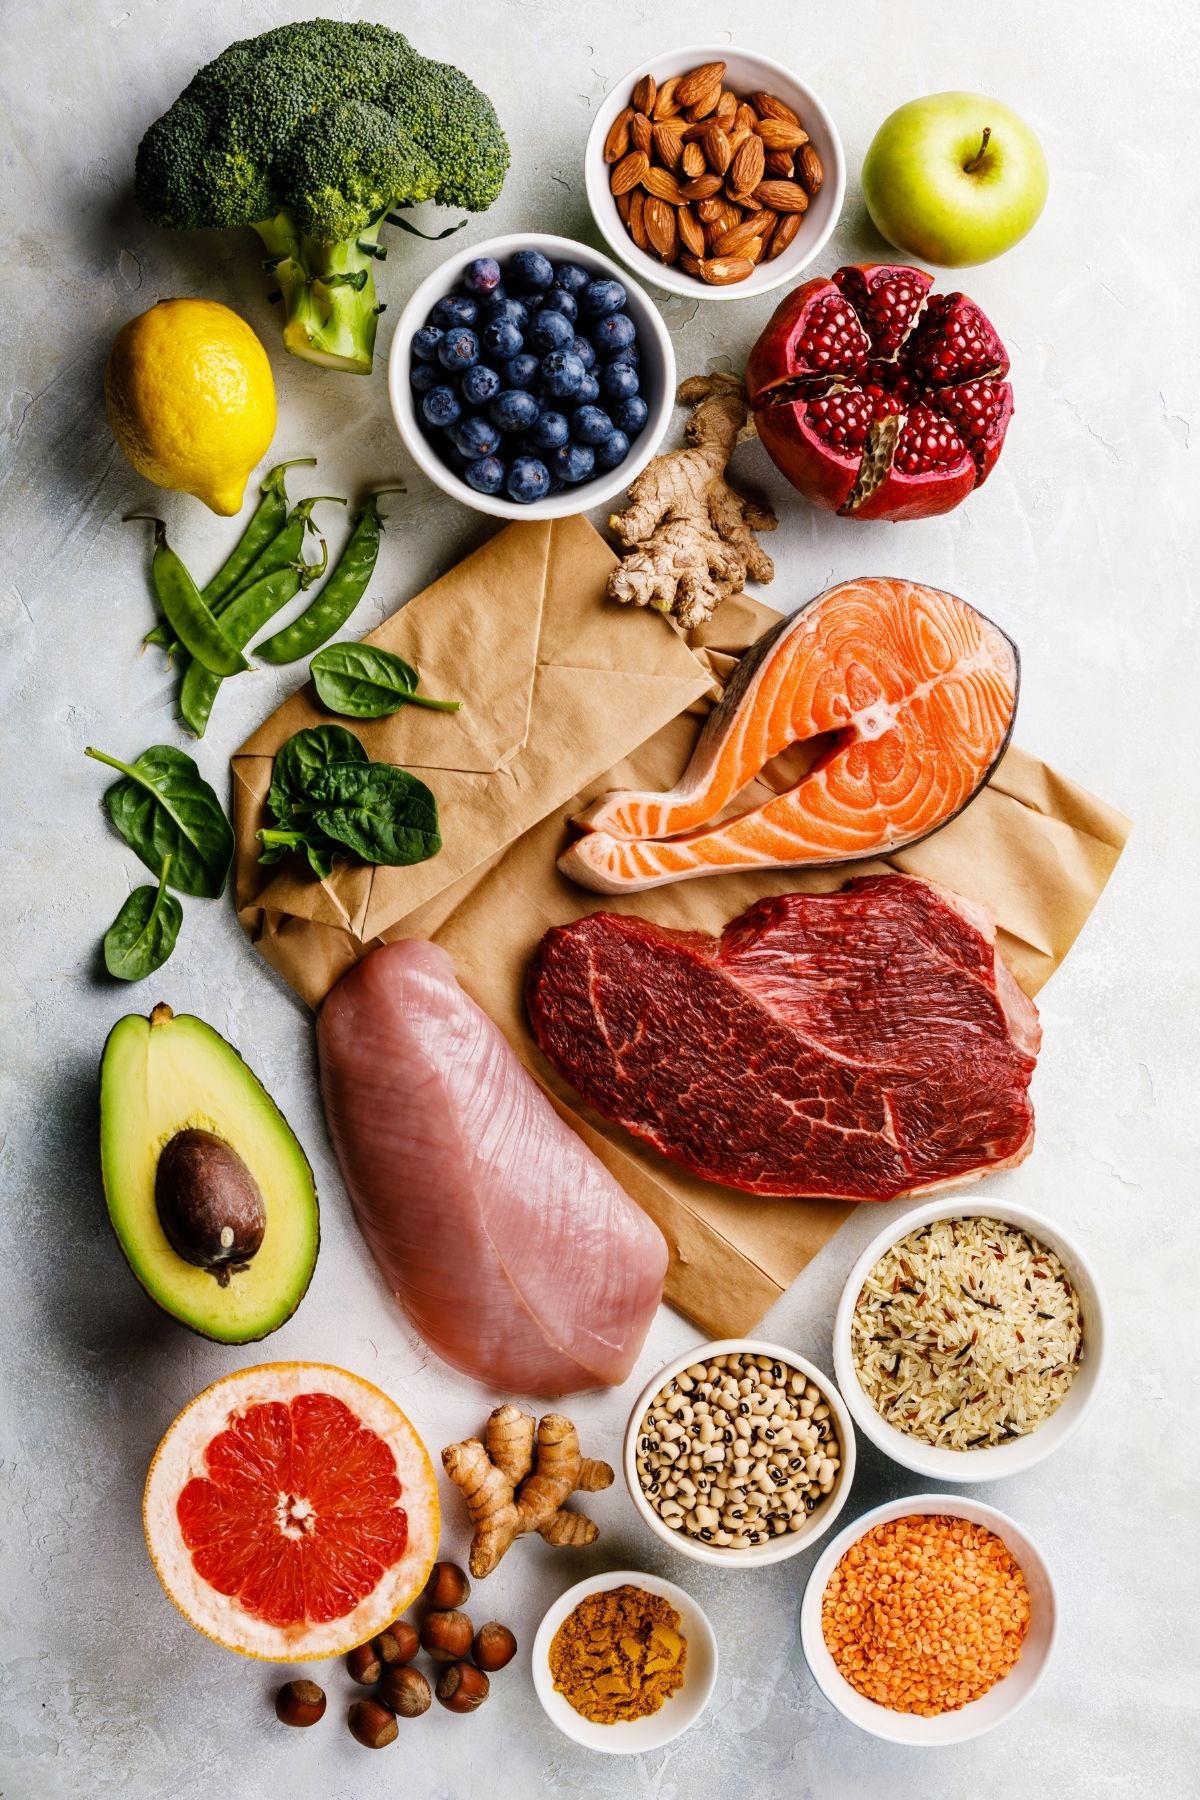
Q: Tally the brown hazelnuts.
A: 9